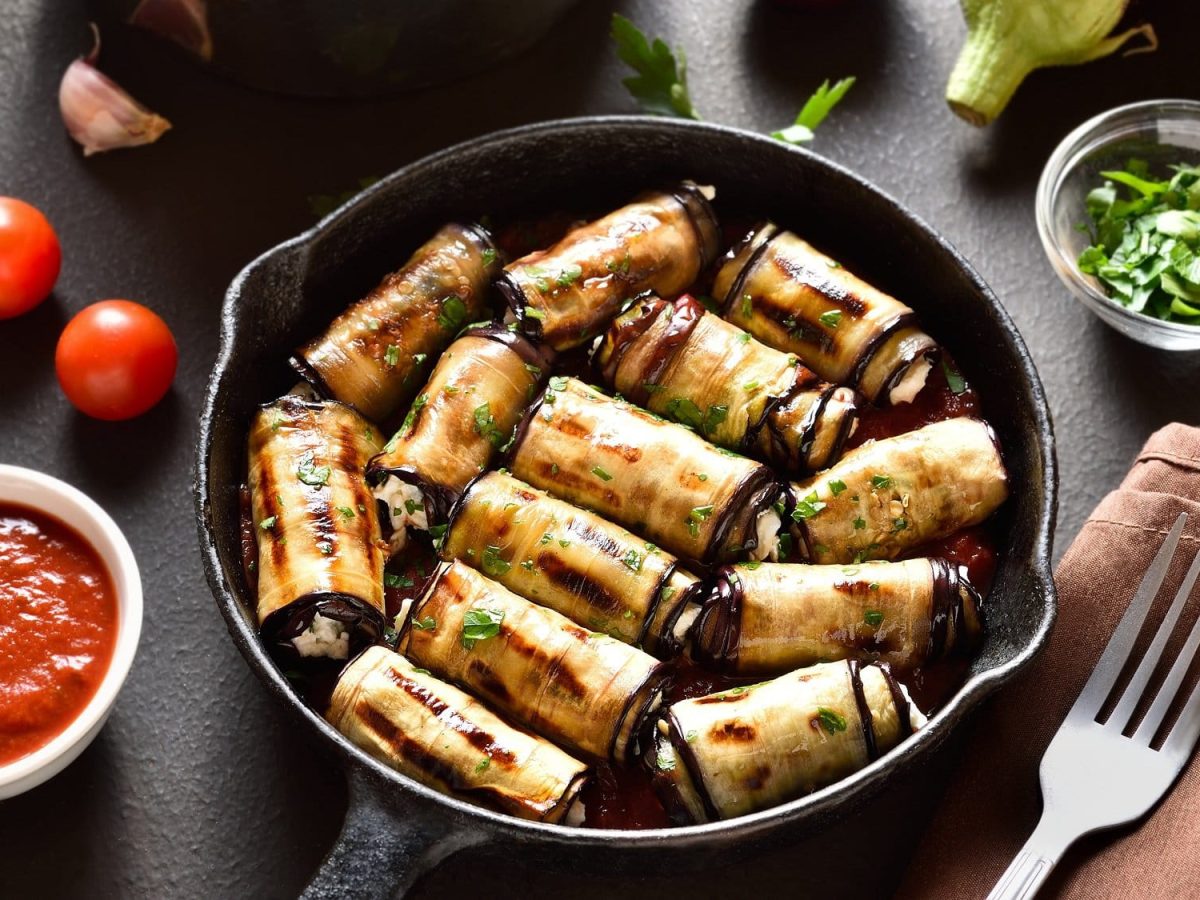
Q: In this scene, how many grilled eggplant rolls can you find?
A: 13